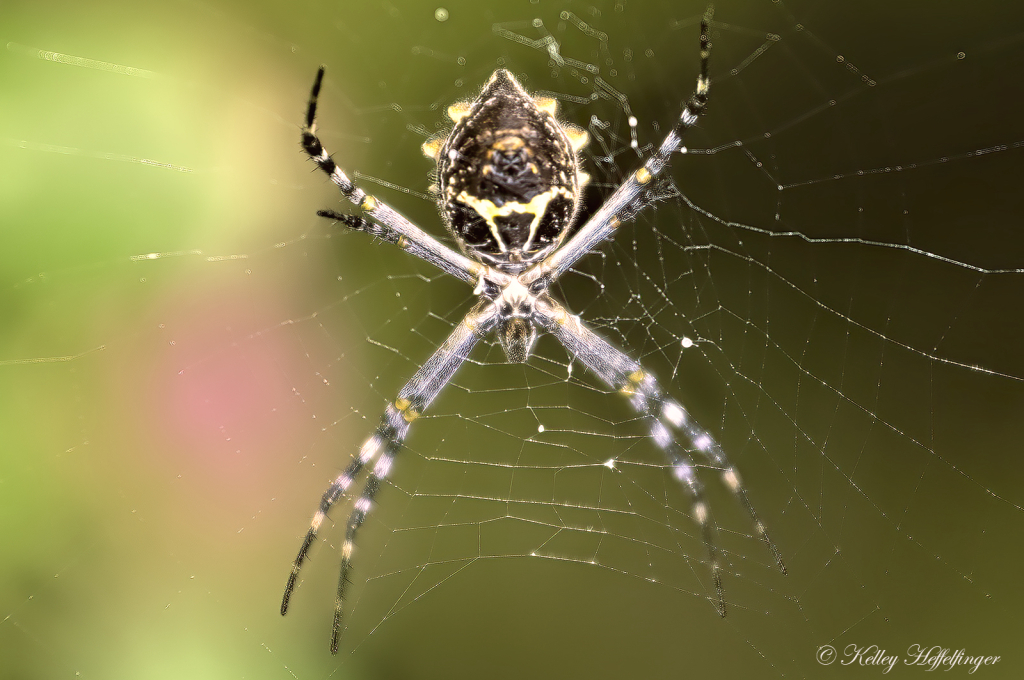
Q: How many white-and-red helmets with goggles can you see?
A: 0